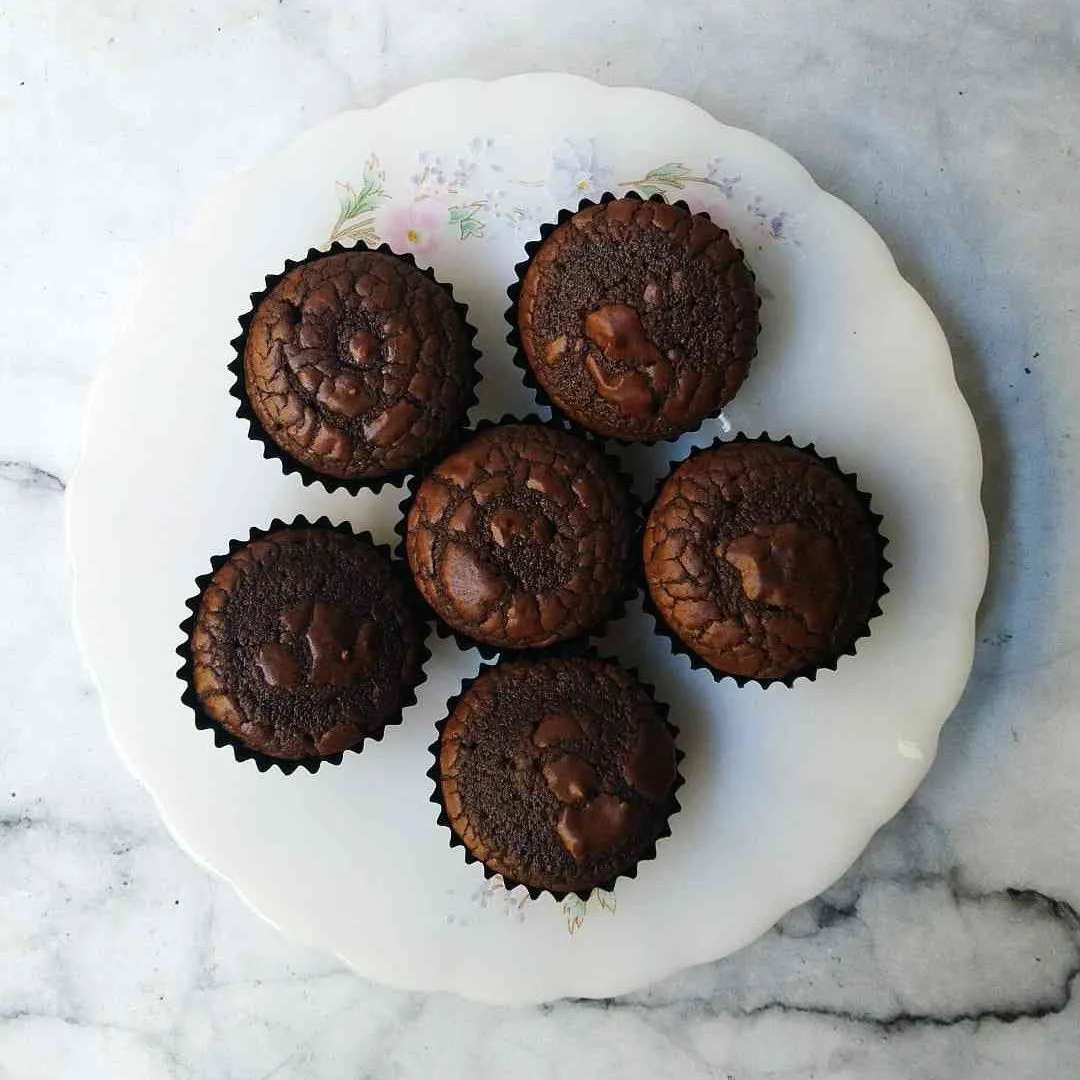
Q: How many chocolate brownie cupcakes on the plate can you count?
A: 6